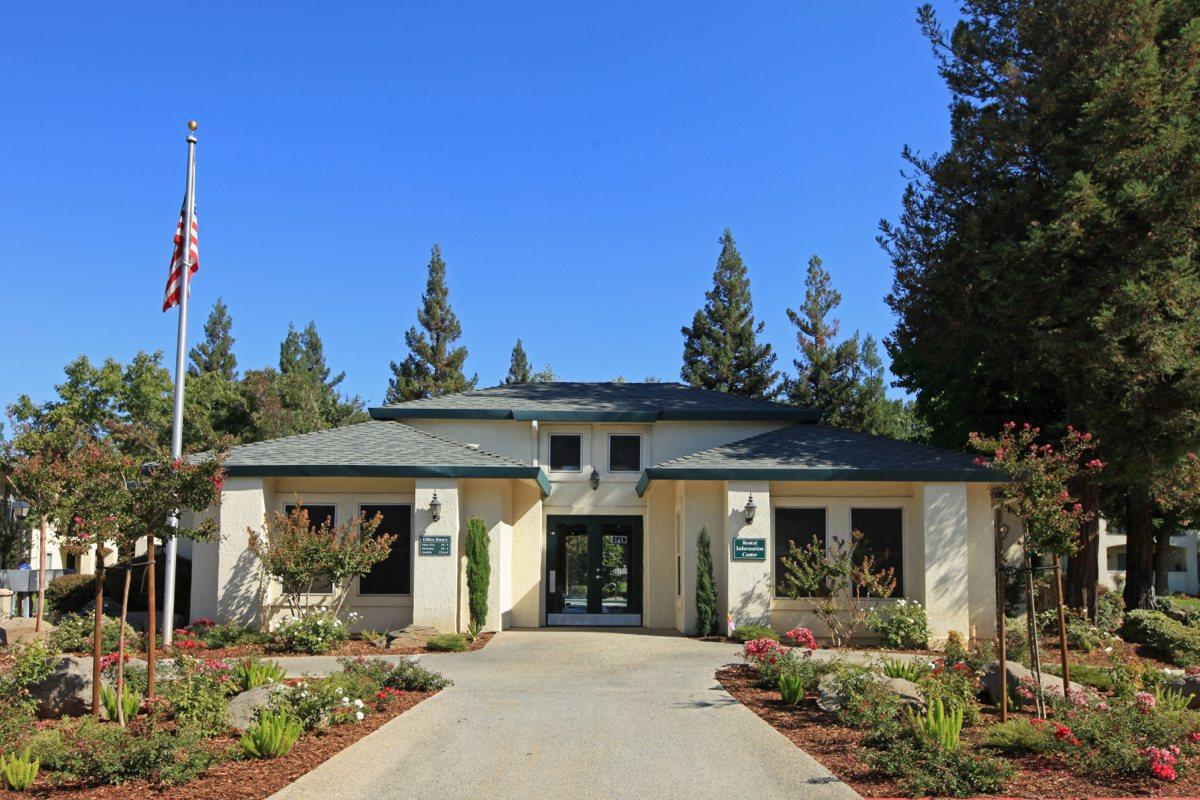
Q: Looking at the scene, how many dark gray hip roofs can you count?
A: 3